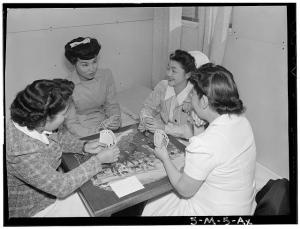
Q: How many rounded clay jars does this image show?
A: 0